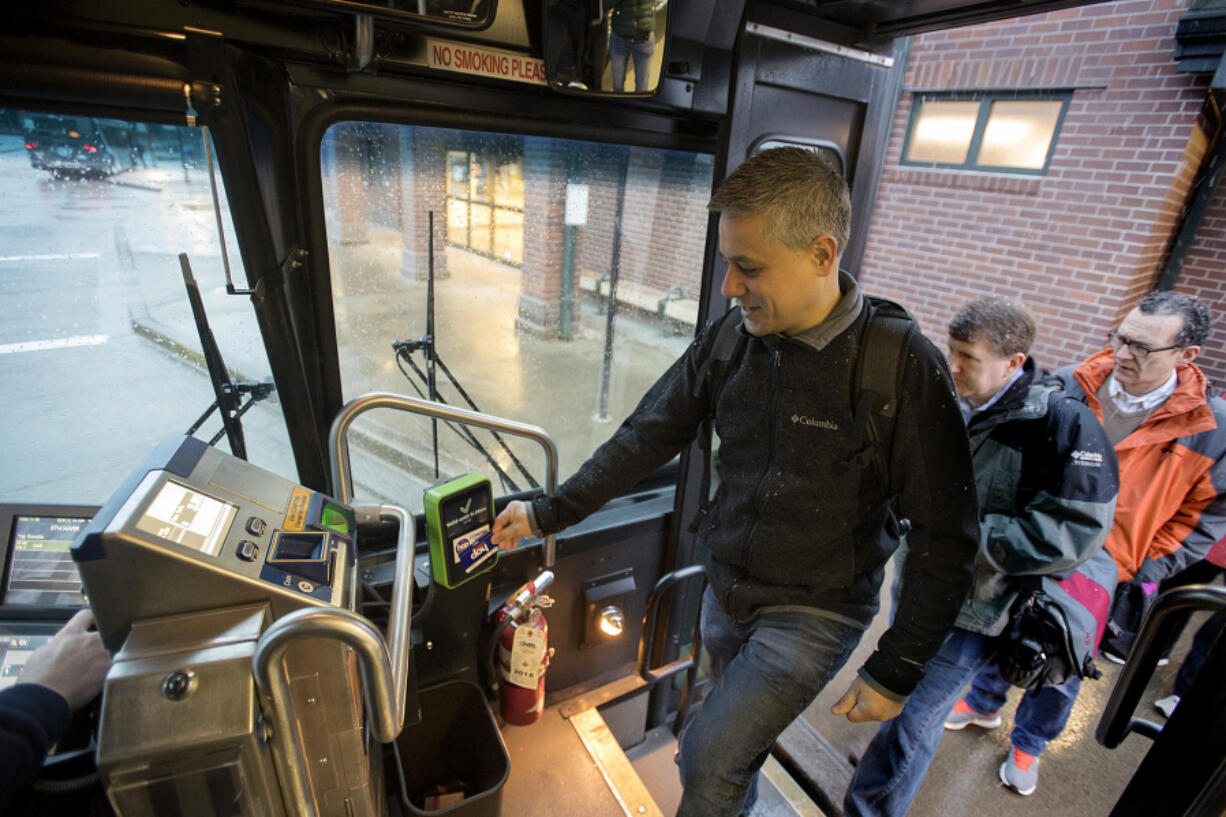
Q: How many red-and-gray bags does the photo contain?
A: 1